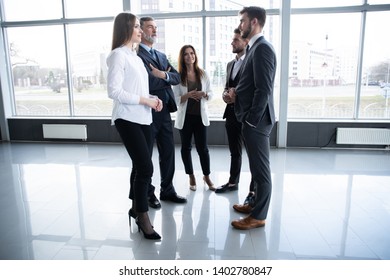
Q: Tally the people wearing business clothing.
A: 5